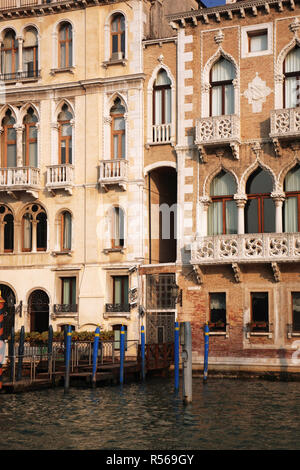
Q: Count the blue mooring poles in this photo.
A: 6